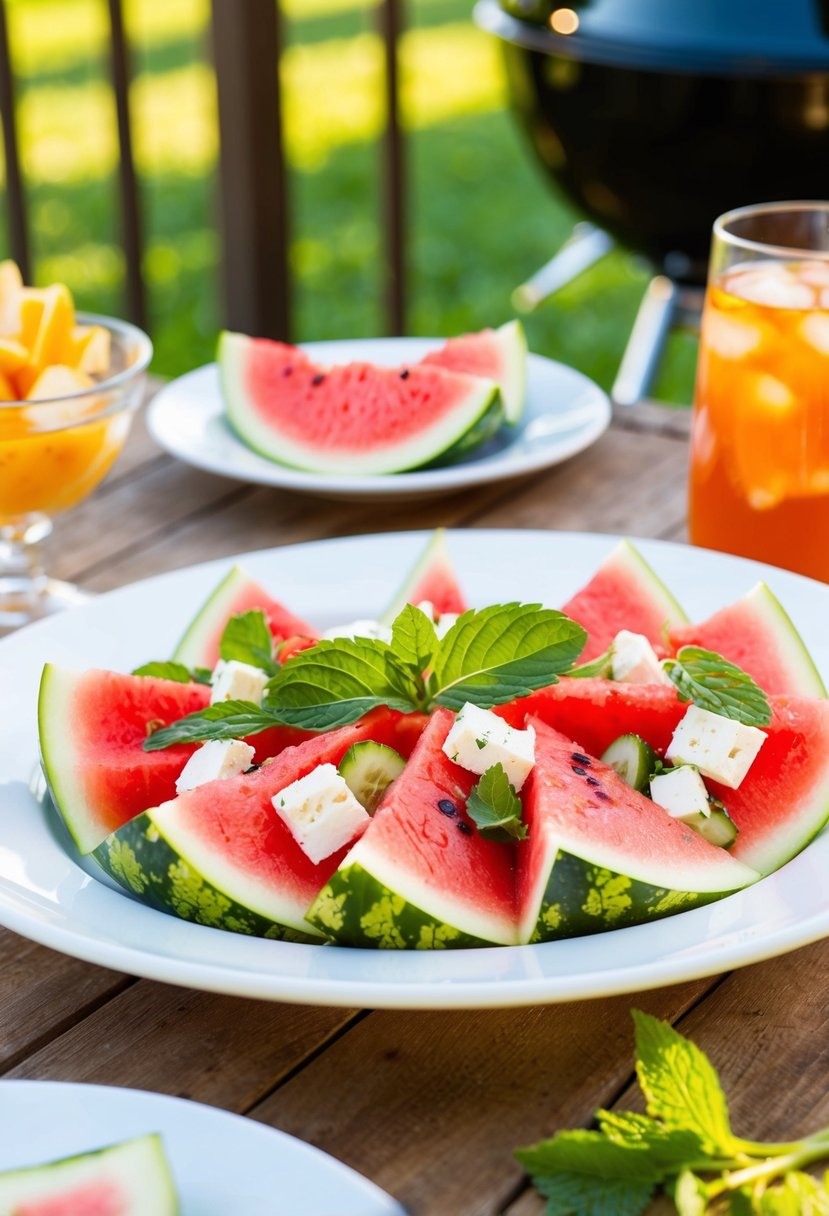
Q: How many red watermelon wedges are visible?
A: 12